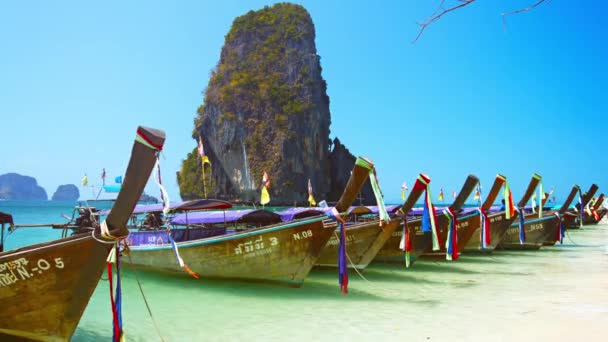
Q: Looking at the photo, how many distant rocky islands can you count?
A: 2